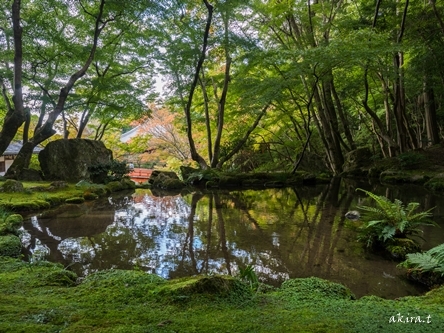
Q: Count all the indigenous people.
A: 0